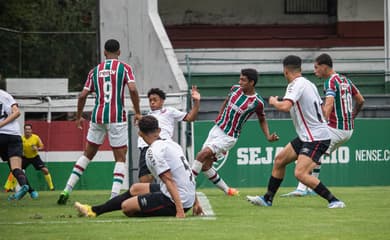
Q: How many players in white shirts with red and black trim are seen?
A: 4